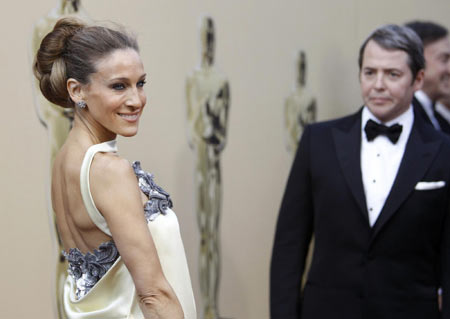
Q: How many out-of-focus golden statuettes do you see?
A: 3